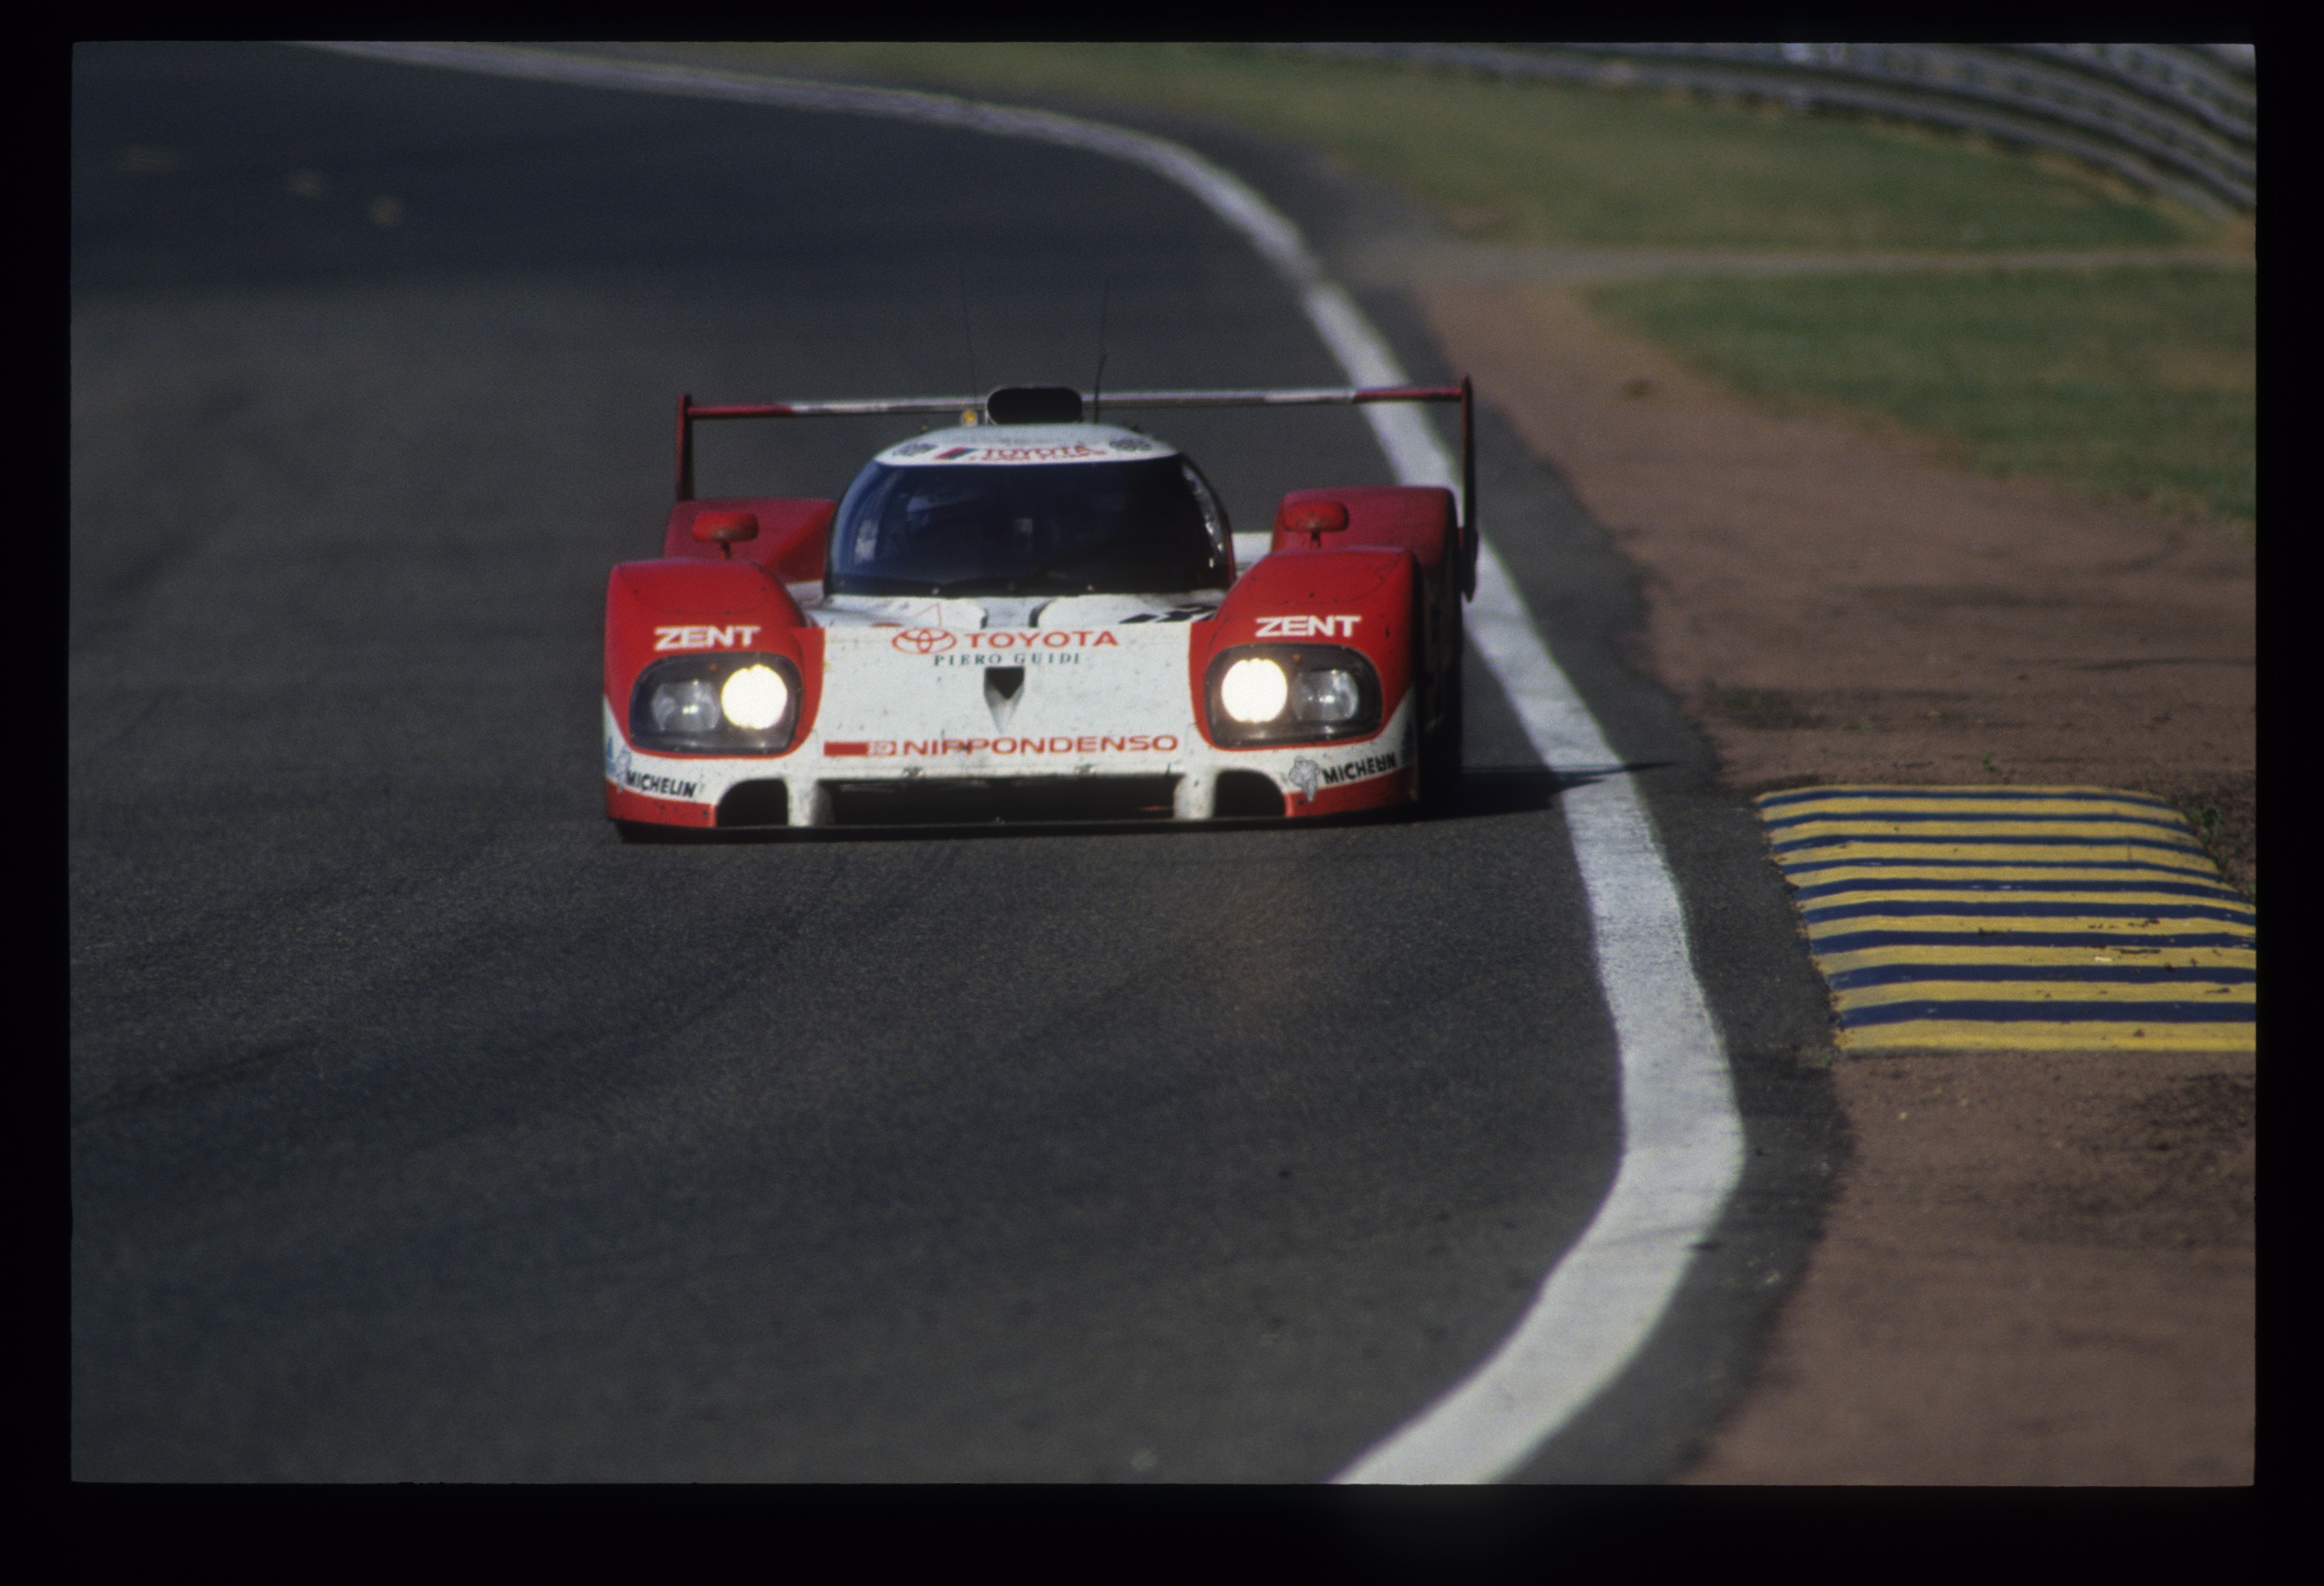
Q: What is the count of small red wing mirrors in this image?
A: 2